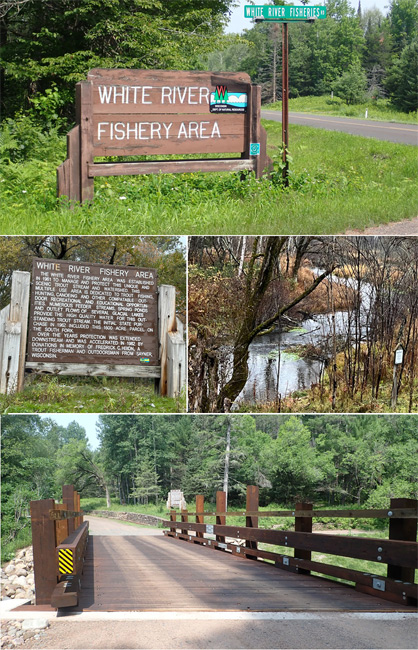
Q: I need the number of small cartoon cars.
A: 0